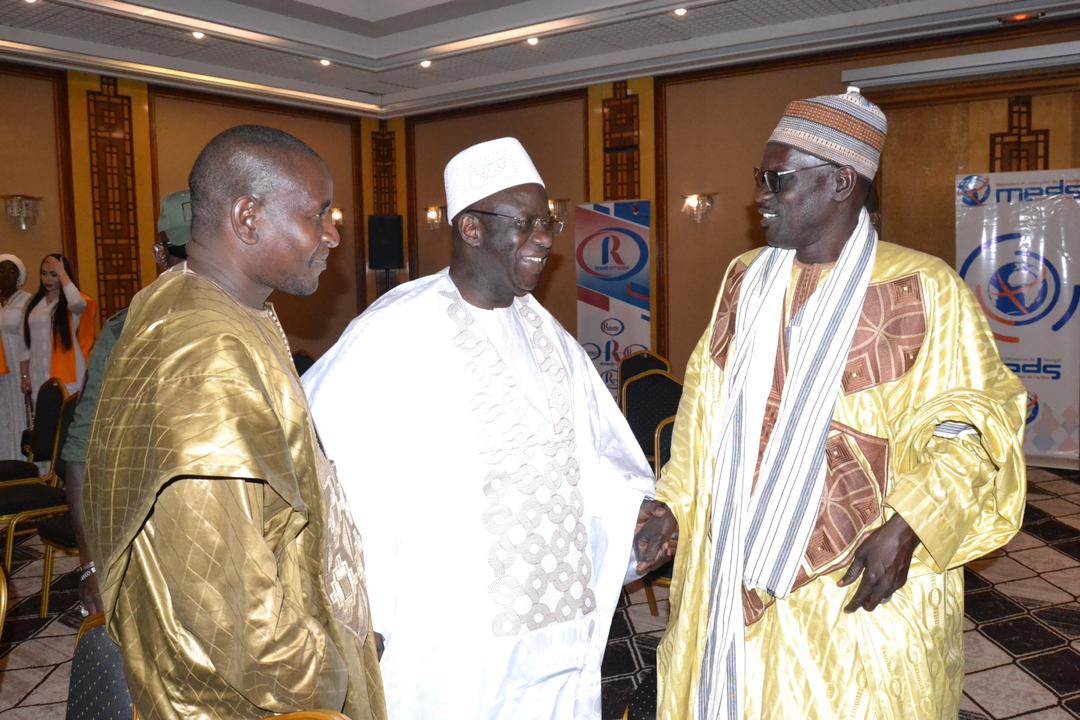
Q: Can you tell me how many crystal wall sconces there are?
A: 5